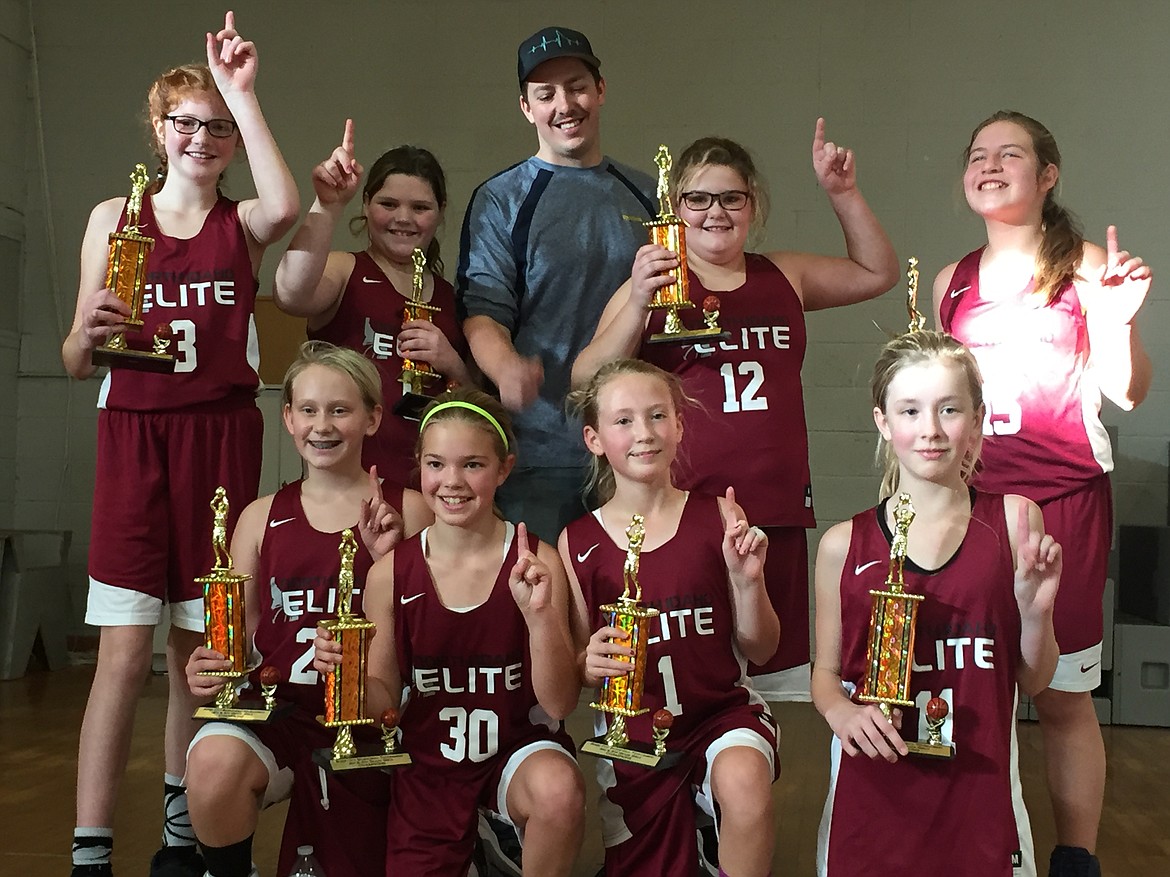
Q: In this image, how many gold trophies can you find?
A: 8